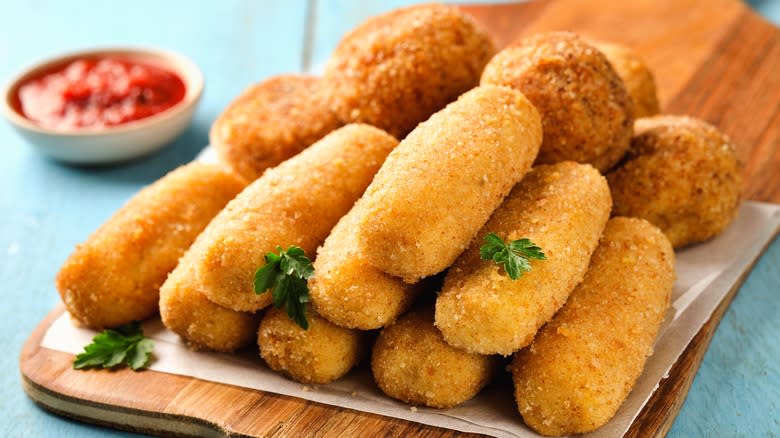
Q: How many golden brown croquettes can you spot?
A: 14